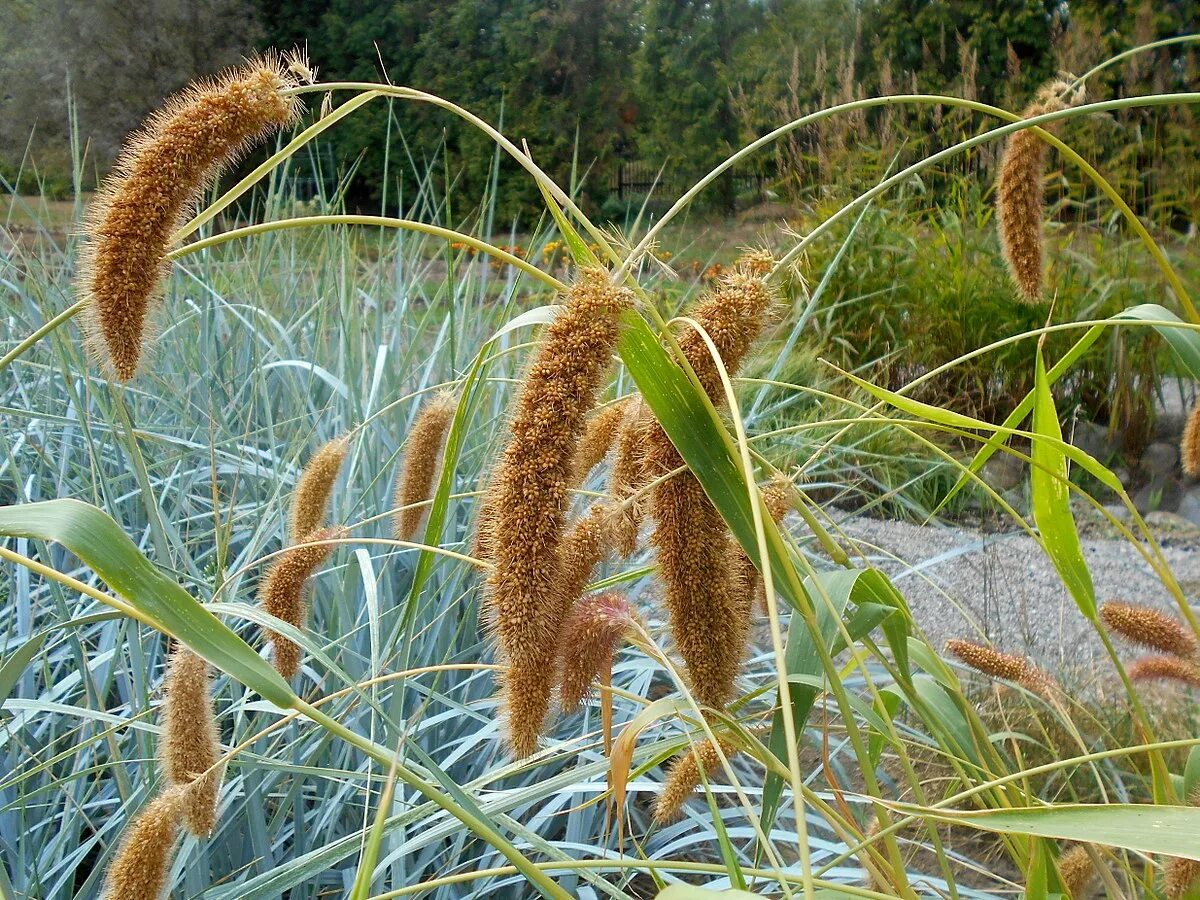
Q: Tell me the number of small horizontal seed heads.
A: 3